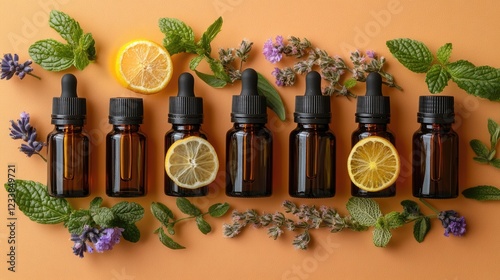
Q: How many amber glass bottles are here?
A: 7